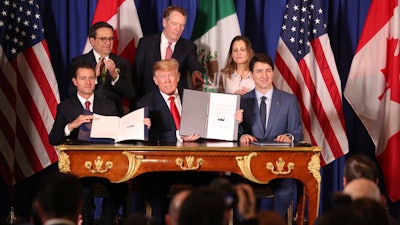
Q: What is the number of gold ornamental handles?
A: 3